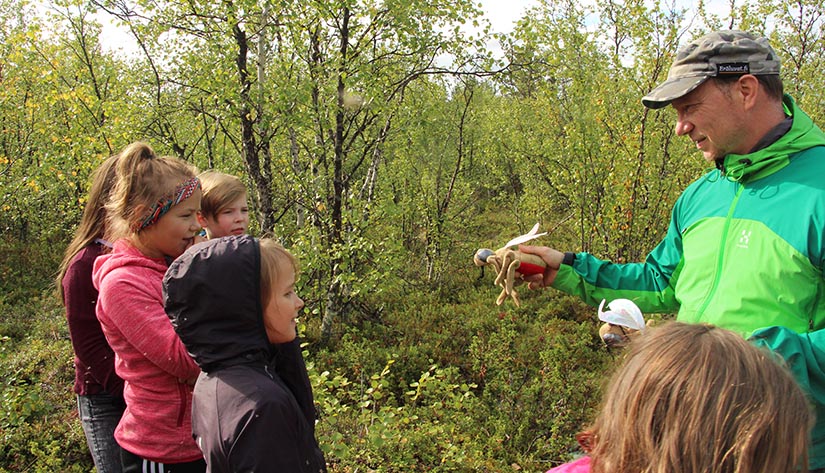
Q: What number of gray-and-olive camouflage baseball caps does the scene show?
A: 1